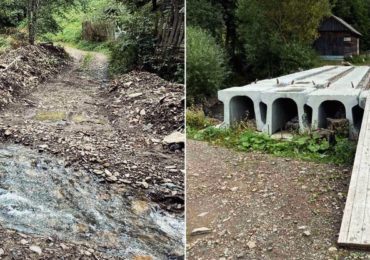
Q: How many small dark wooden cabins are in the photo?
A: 1